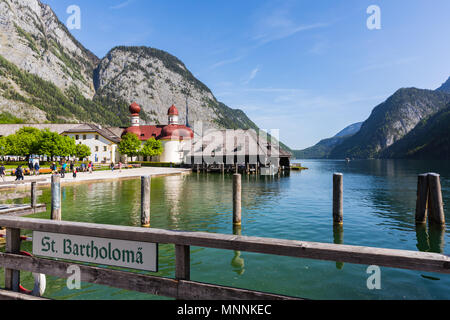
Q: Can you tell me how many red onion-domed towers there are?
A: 2